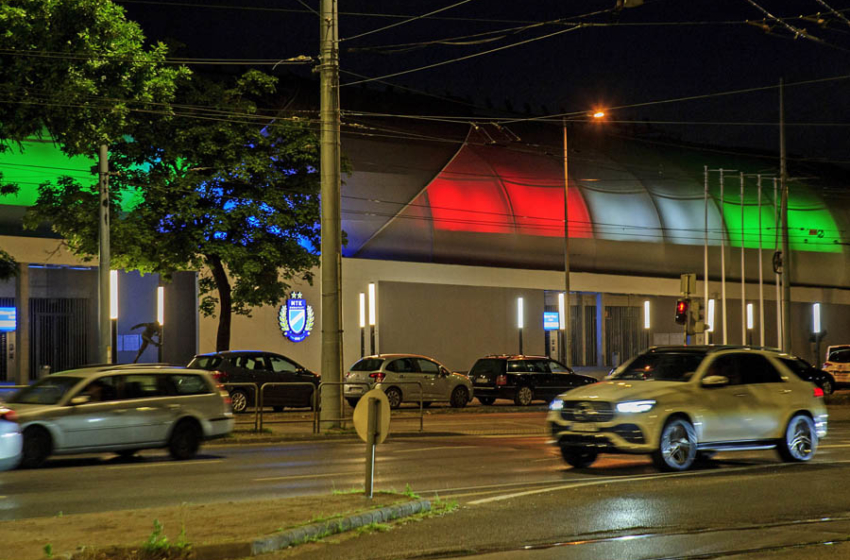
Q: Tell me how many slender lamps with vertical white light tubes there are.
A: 10